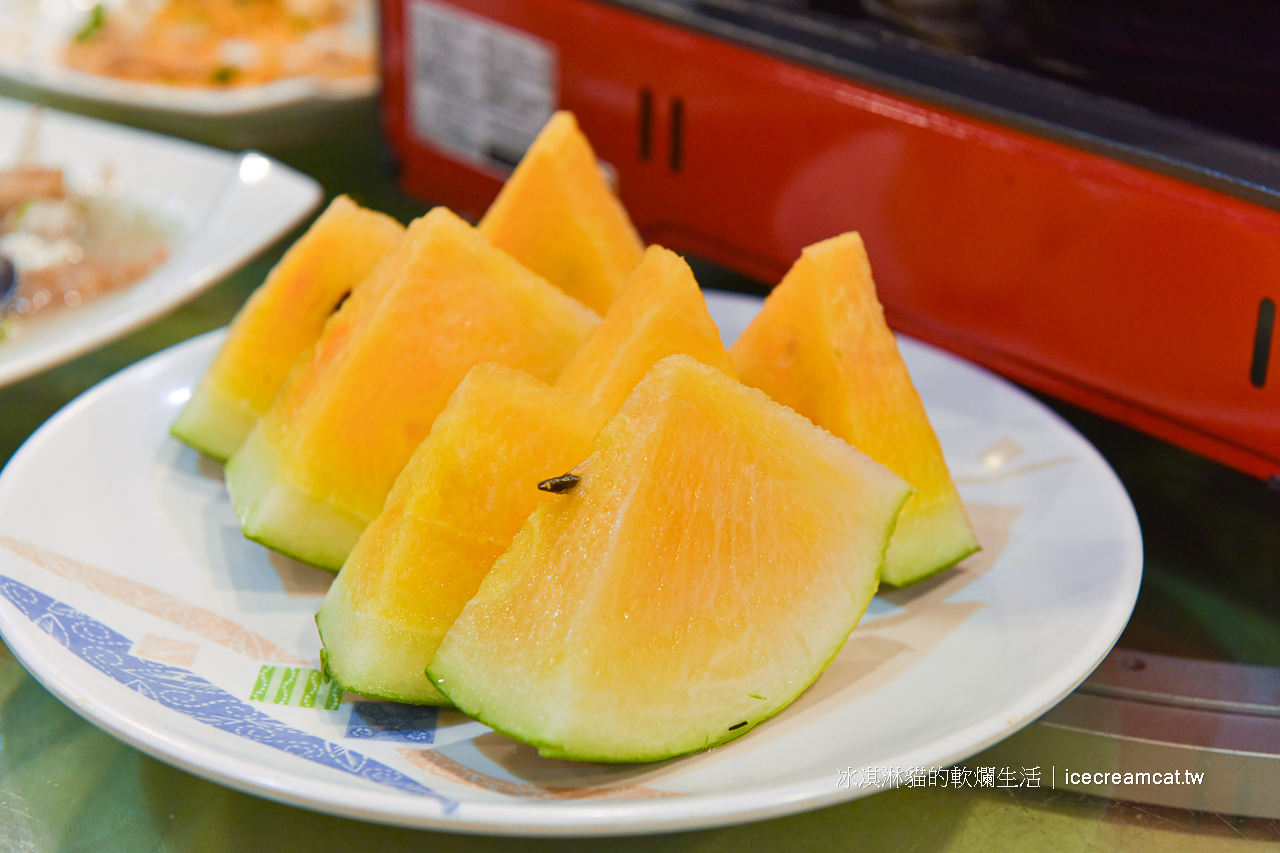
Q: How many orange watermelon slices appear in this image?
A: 7